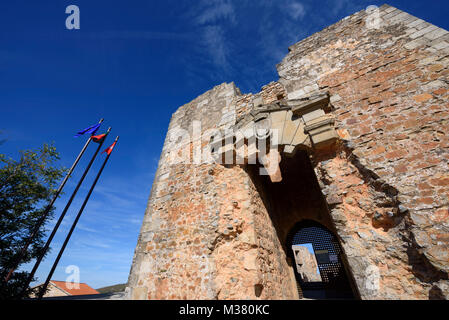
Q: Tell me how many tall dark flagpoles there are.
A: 3